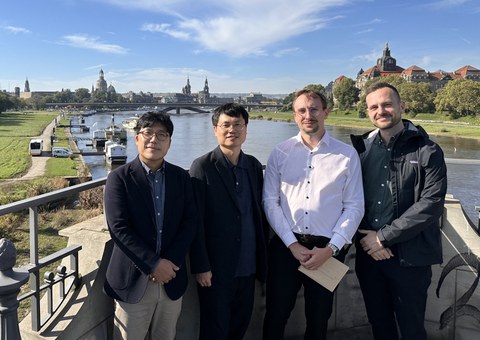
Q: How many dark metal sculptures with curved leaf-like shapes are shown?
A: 1